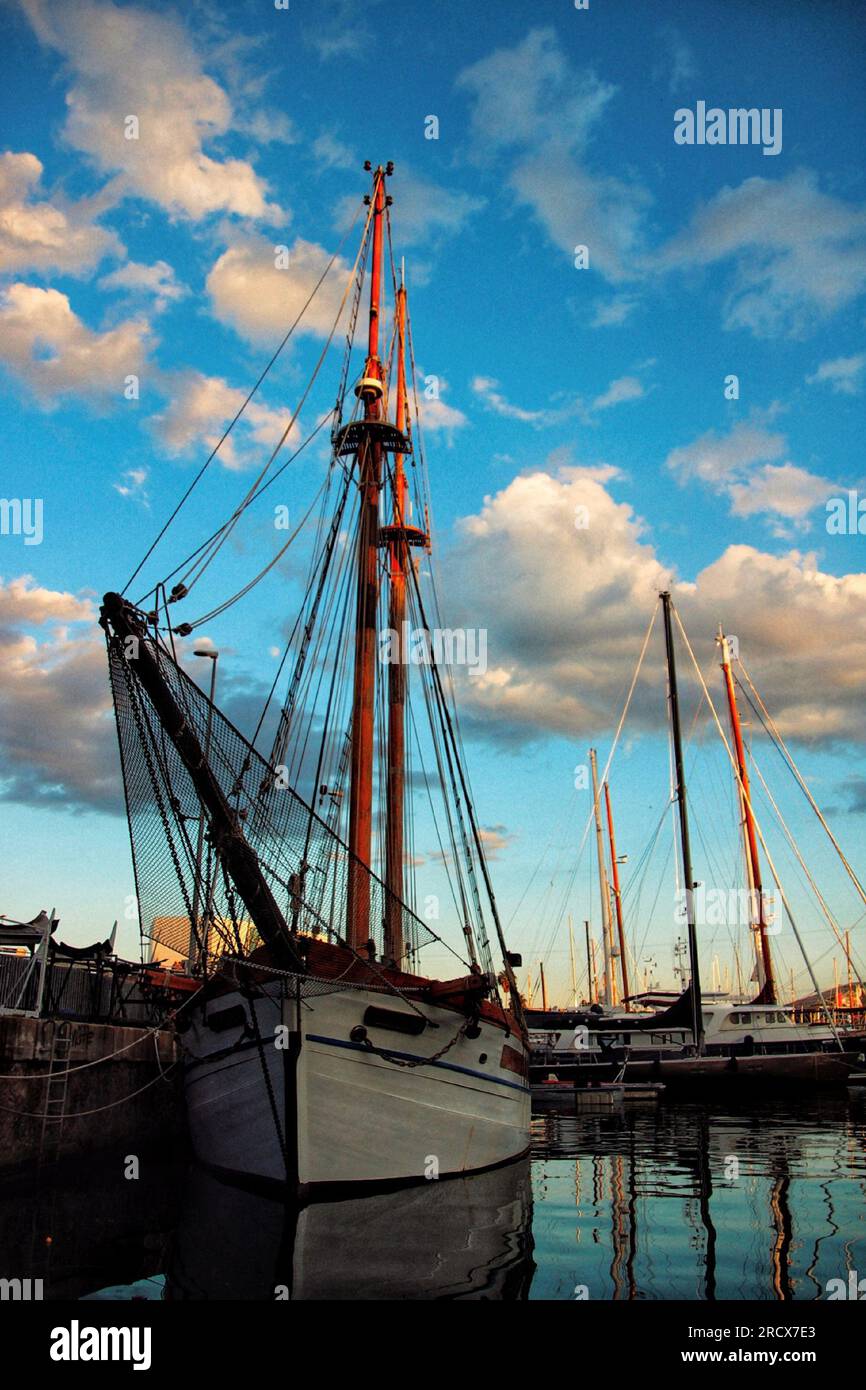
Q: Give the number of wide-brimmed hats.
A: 0